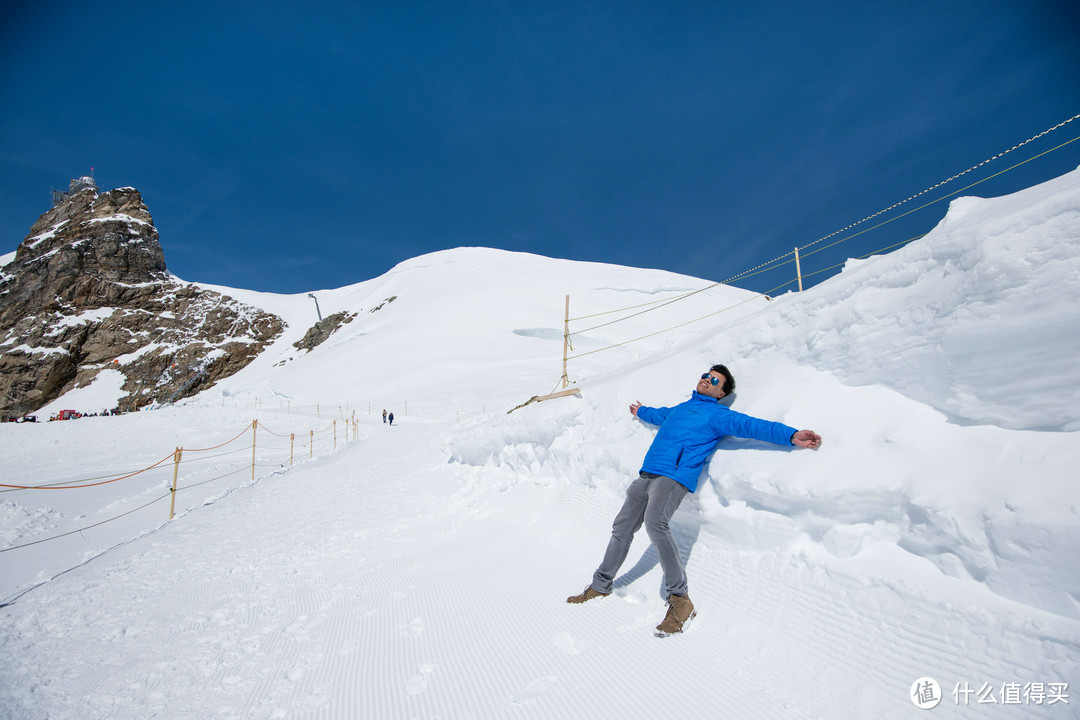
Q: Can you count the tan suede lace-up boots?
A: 2